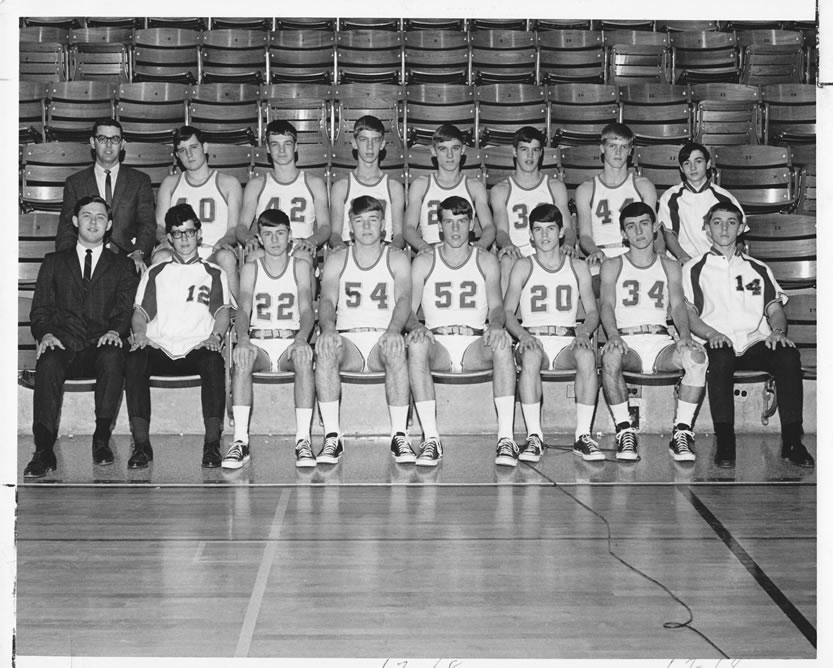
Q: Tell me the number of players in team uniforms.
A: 11